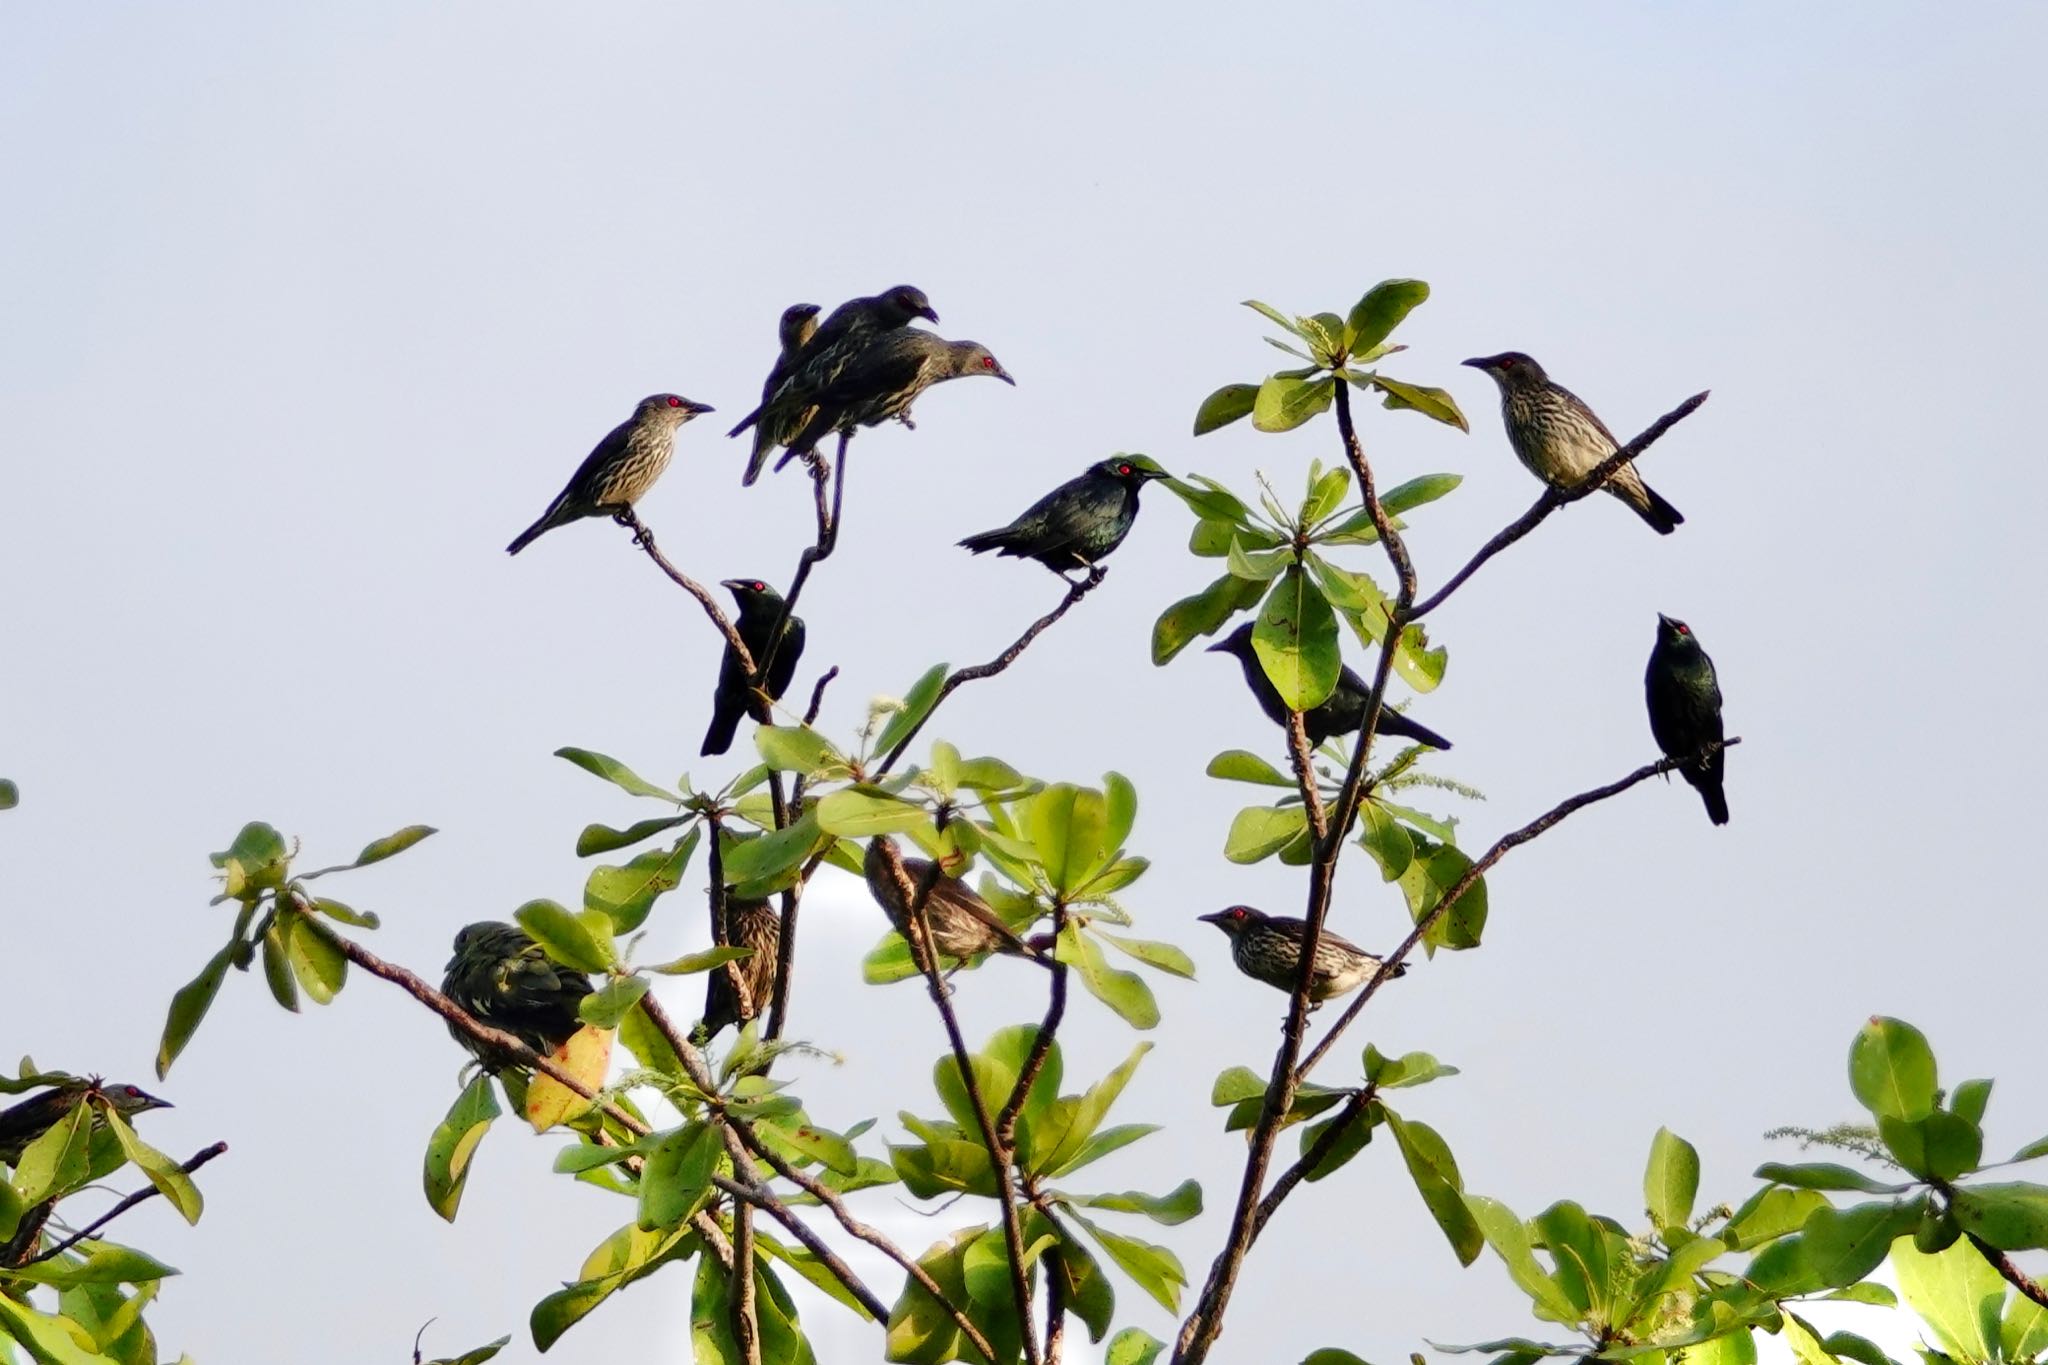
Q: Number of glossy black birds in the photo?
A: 4